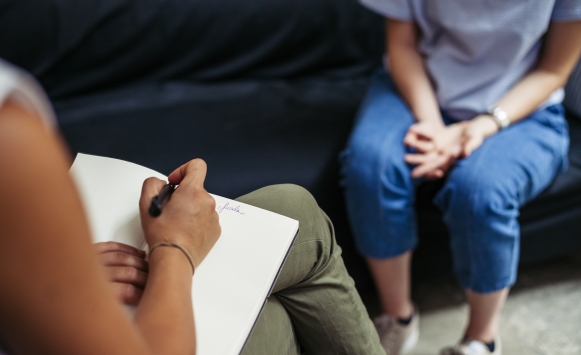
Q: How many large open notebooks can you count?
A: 1